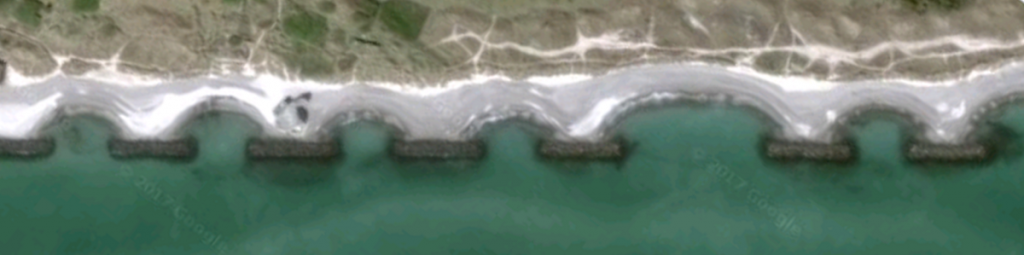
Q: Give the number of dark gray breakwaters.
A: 7